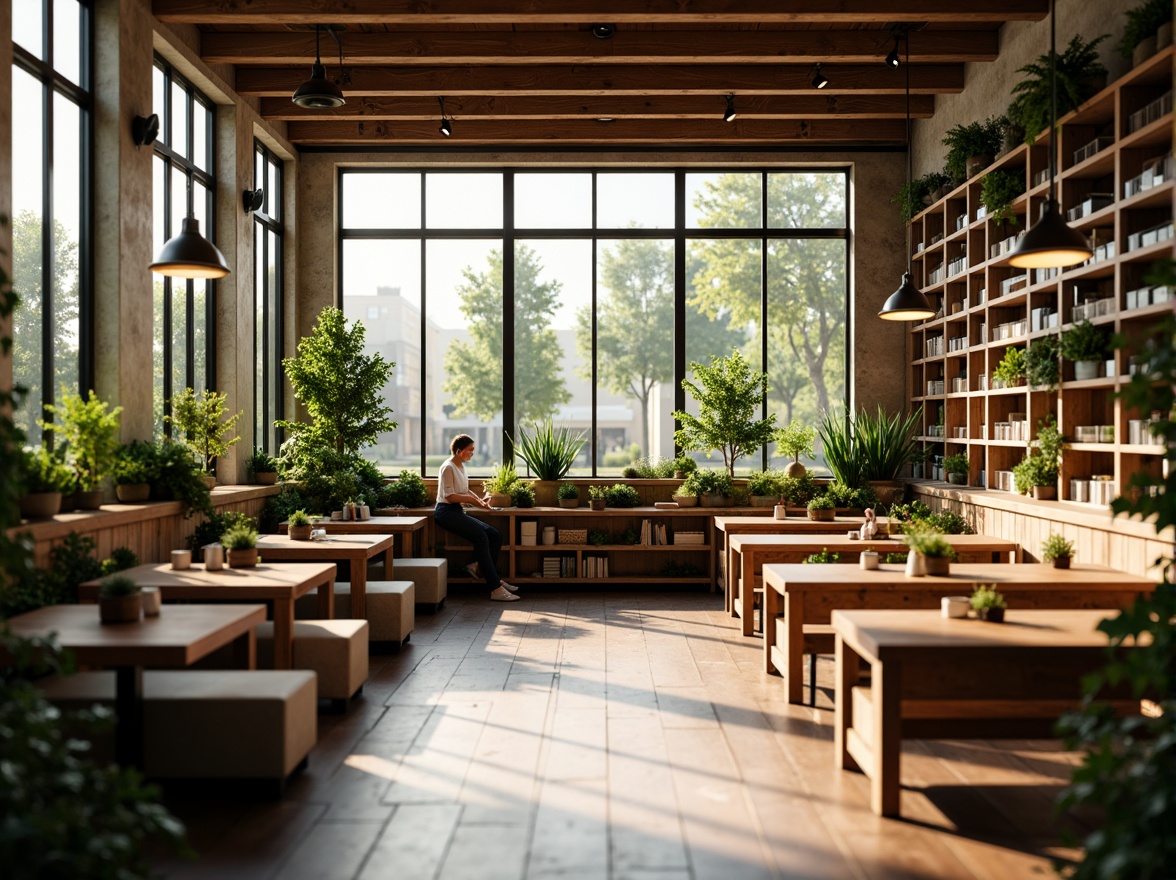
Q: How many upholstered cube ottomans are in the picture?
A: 4